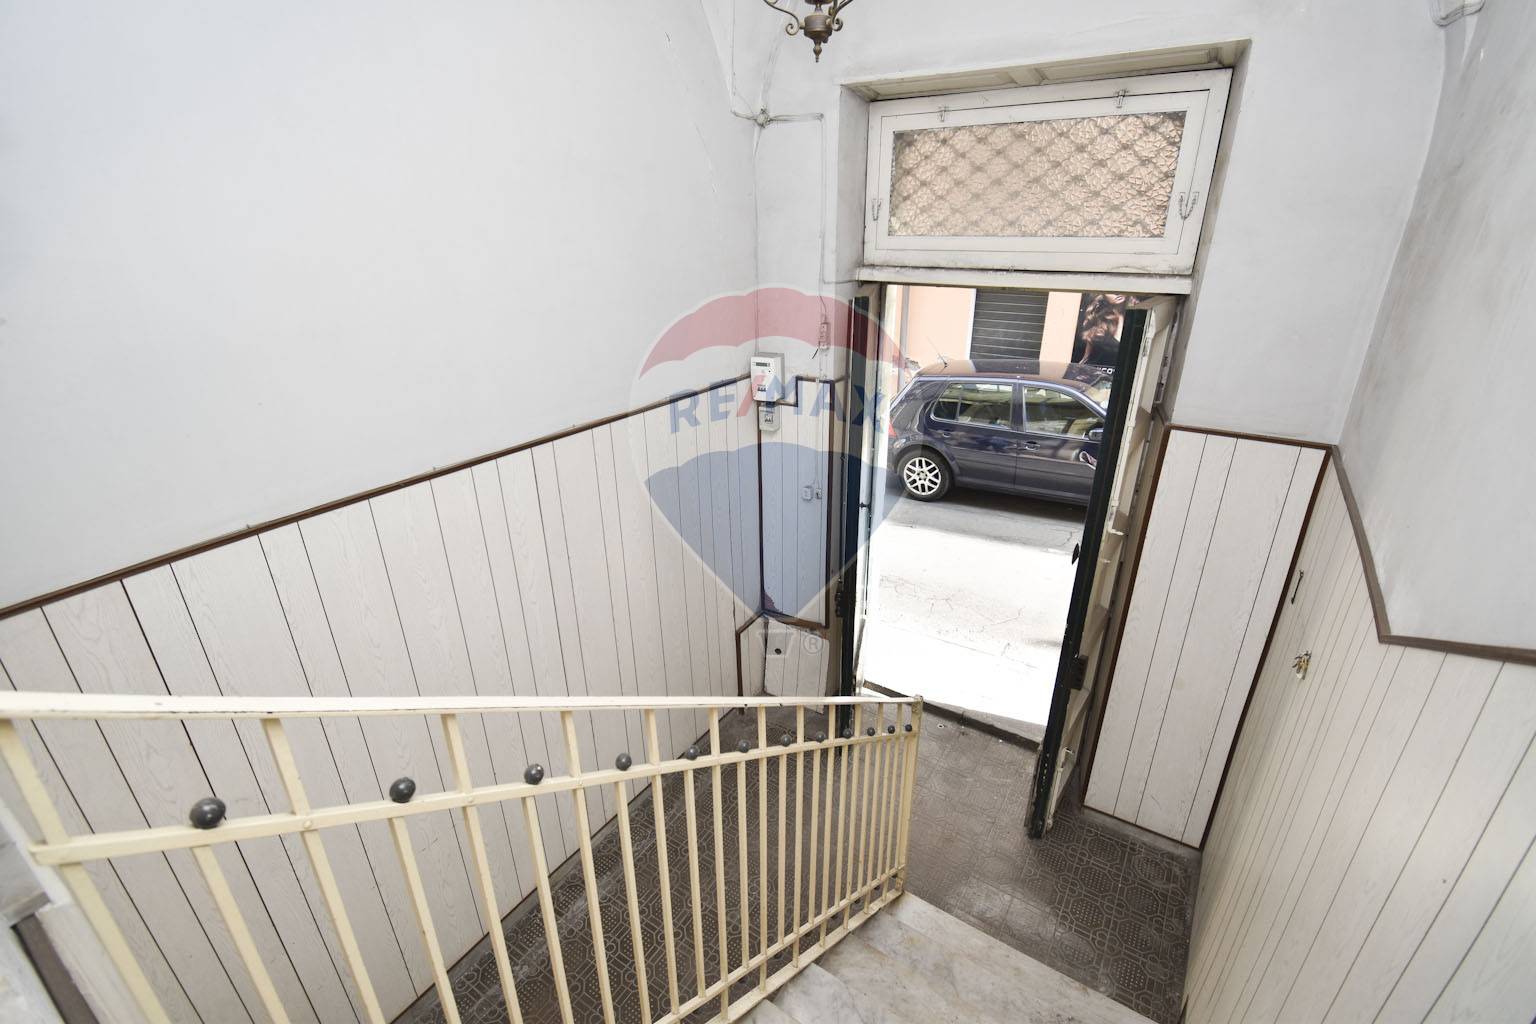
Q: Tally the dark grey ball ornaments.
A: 12